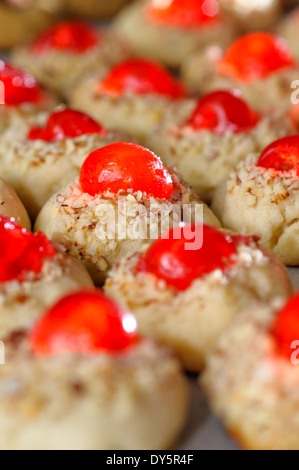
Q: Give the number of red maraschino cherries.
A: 13